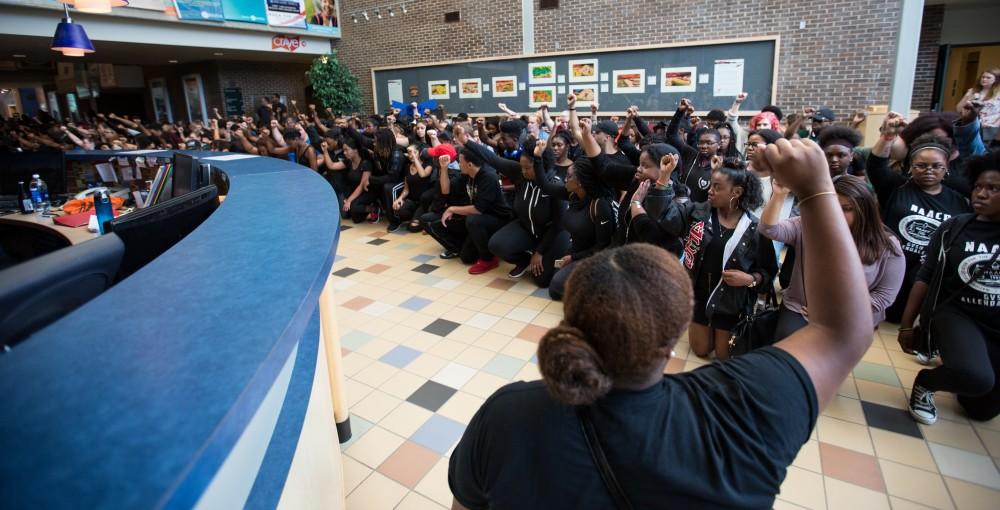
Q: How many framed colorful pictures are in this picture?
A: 9